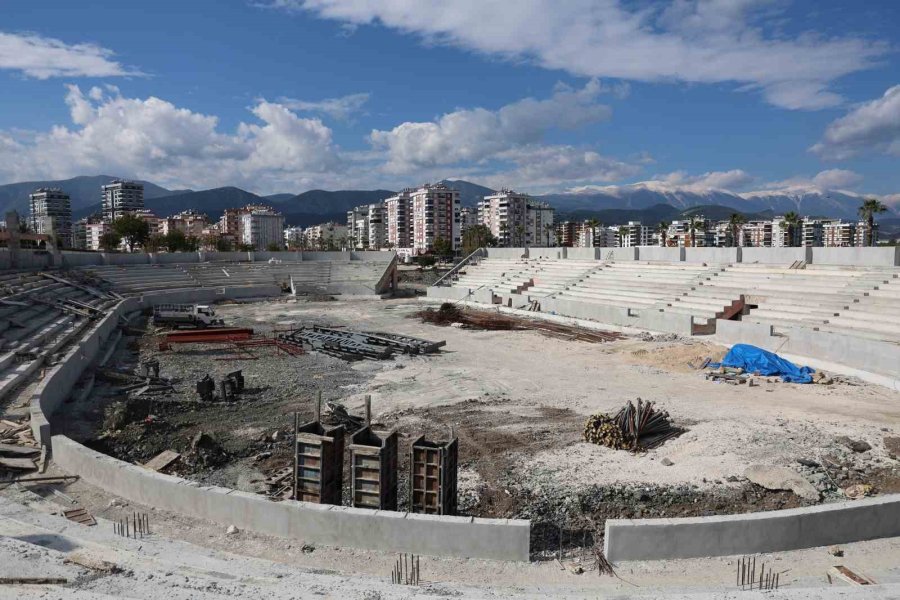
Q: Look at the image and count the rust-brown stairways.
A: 2